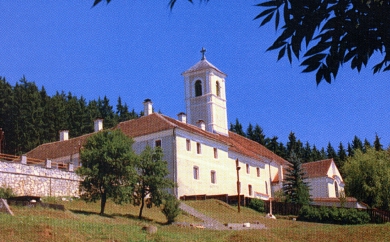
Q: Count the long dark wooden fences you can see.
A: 1